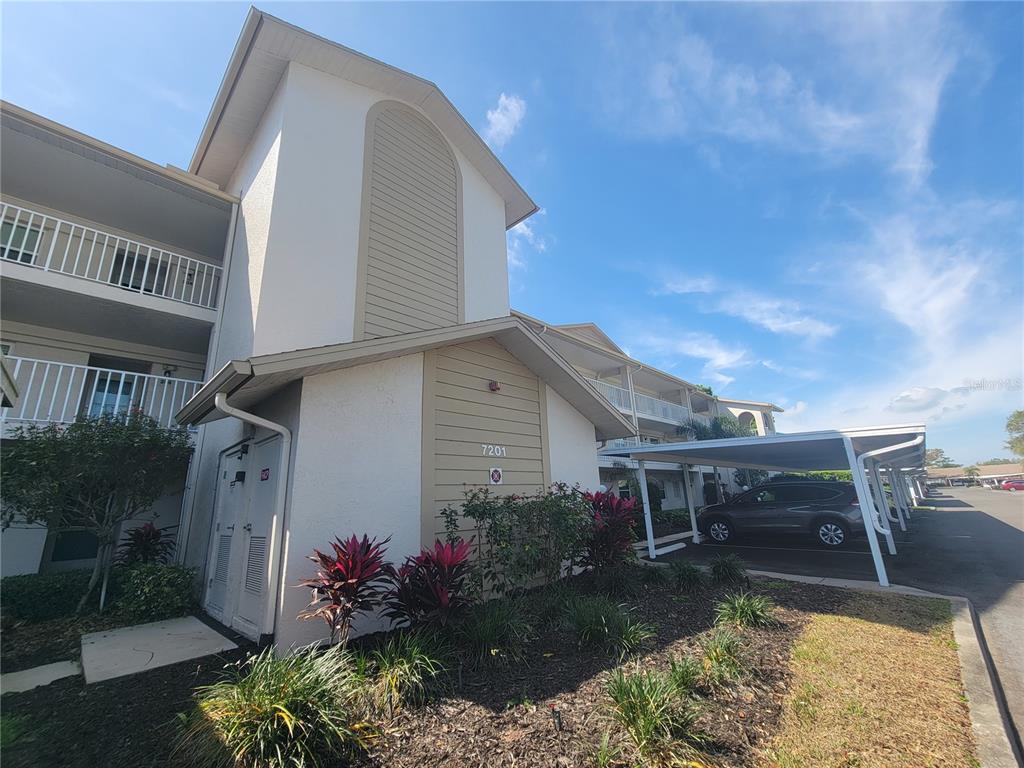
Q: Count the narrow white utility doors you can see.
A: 2